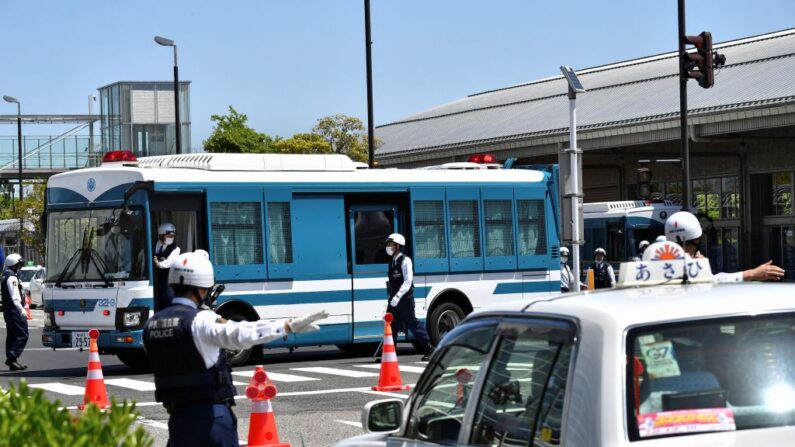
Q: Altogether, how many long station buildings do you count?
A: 1